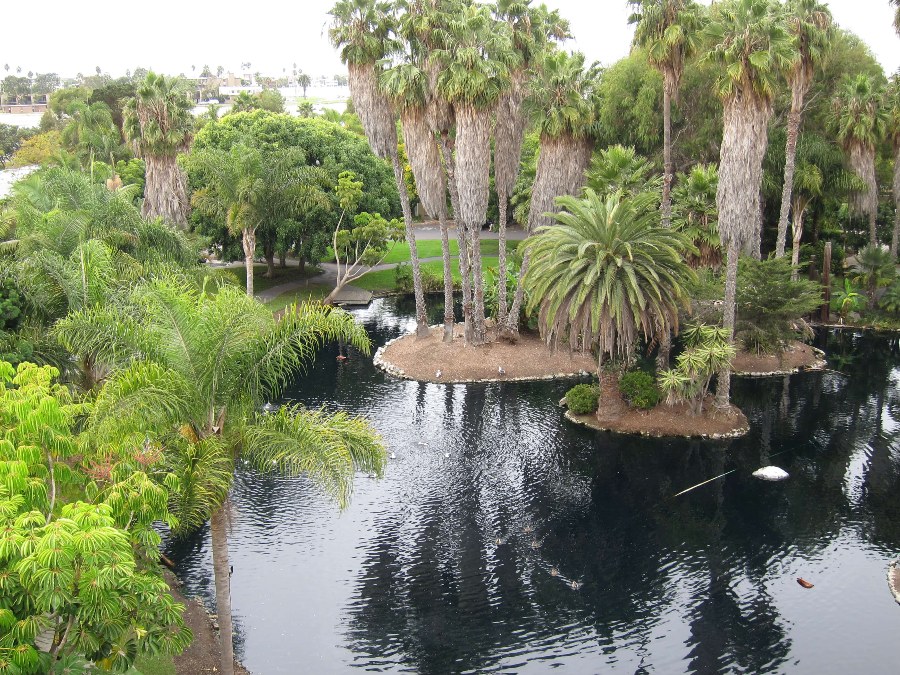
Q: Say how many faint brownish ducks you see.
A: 5